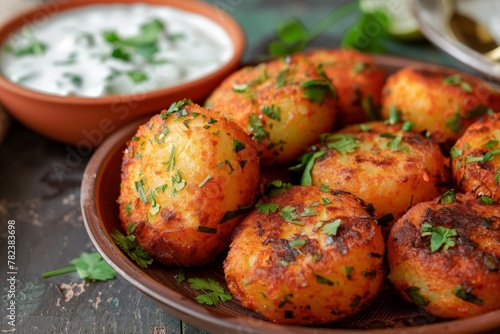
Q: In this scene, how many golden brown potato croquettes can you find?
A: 8